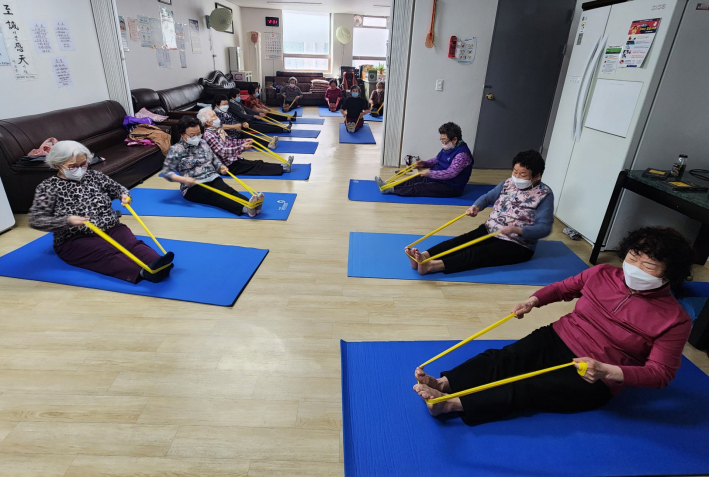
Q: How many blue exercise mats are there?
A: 13